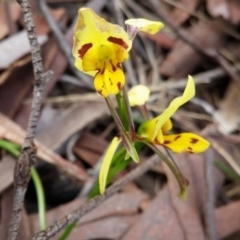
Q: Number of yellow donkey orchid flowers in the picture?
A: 2